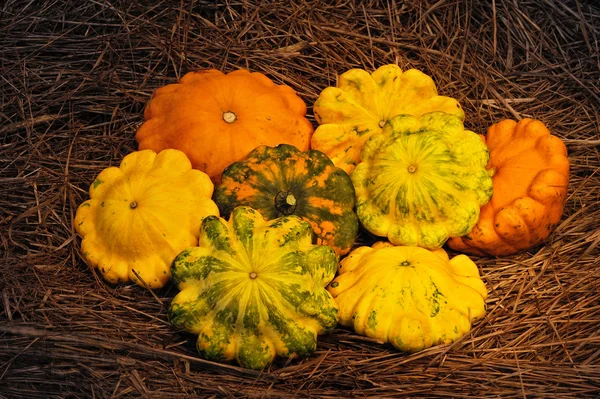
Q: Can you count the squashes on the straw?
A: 8